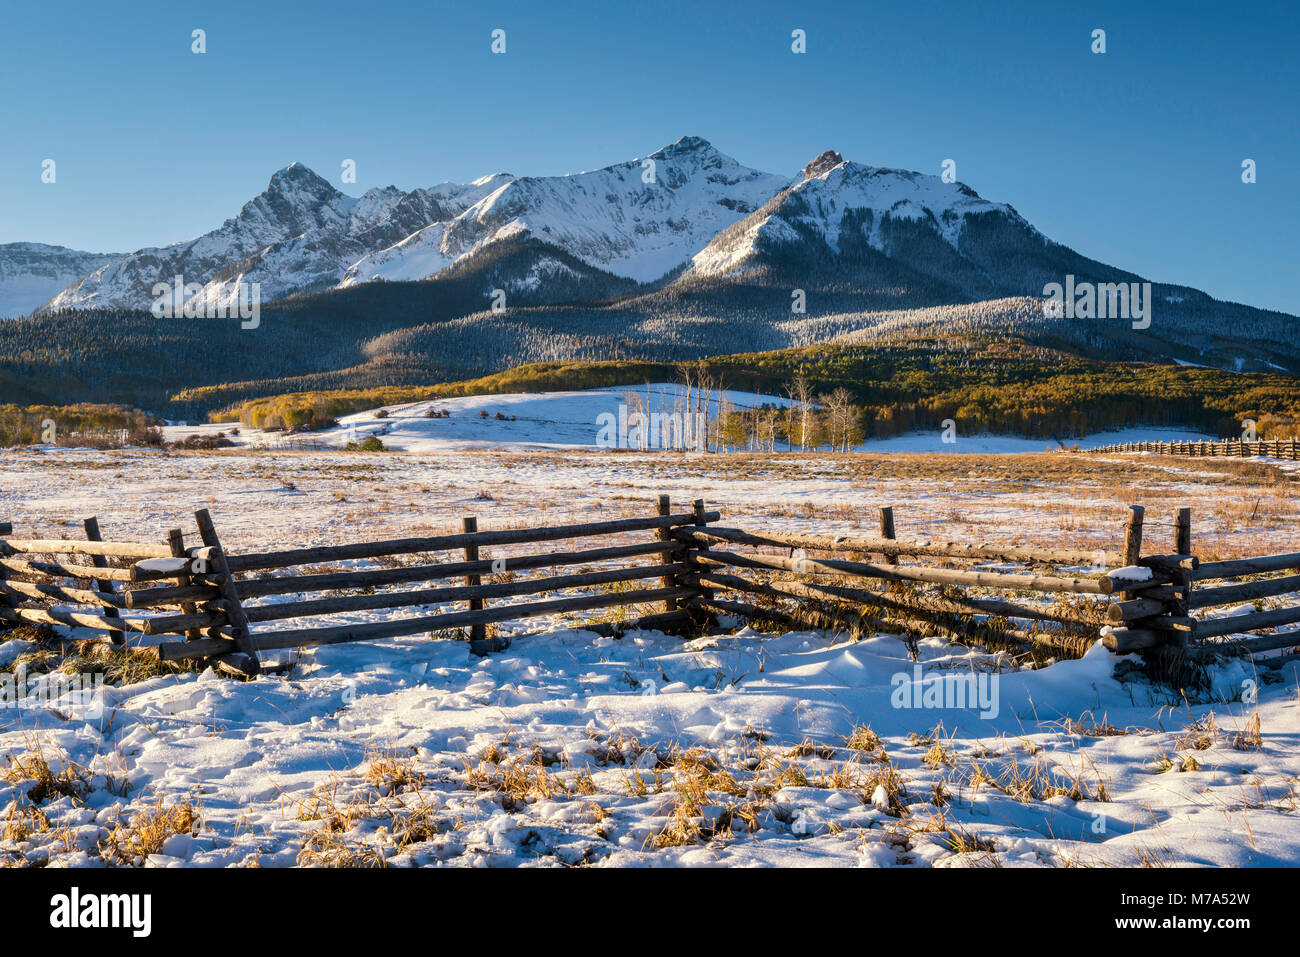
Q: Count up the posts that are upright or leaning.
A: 9